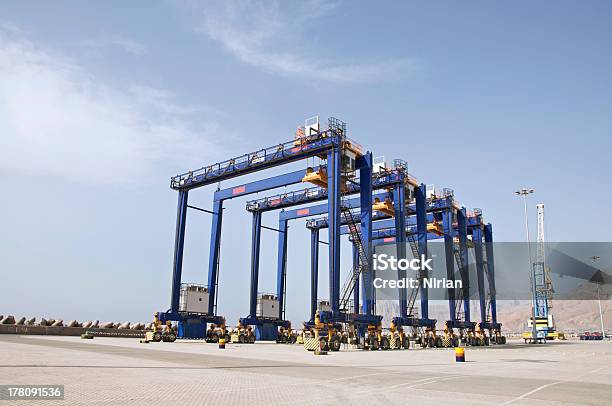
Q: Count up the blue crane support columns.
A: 14